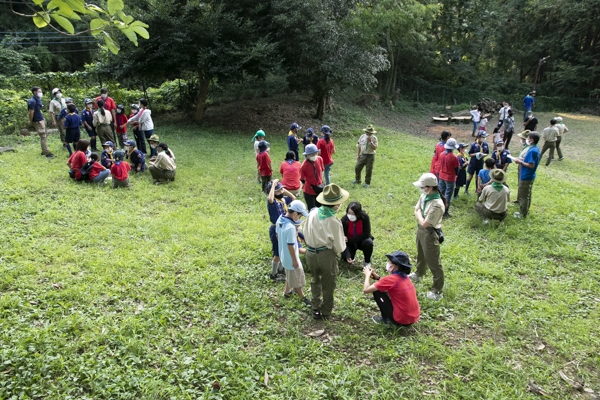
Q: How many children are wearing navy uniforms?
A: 12